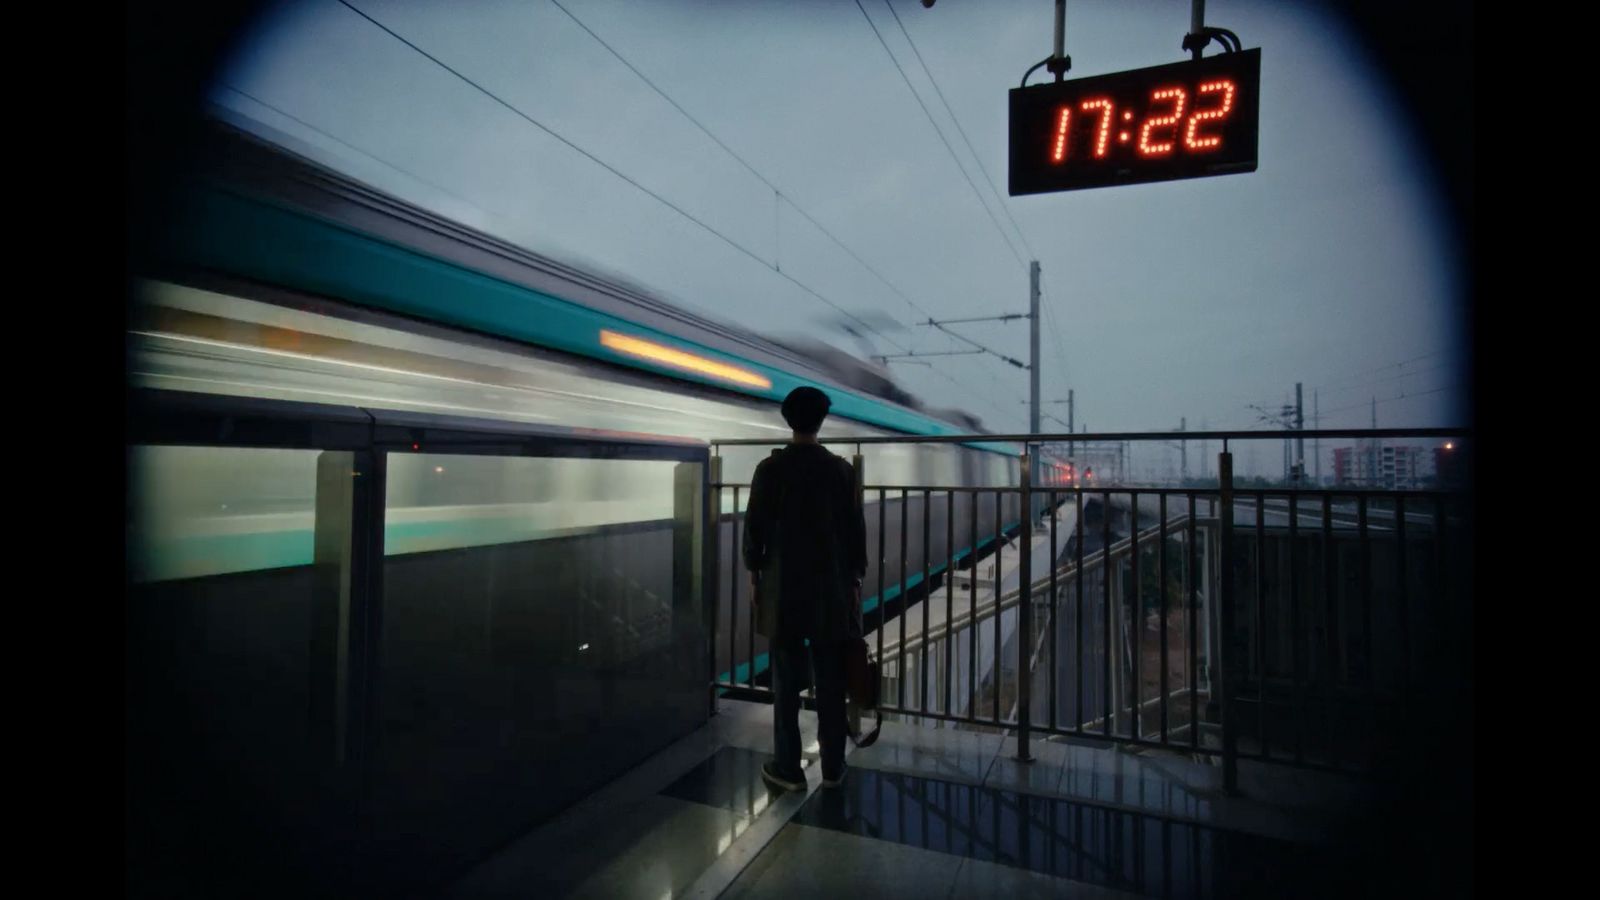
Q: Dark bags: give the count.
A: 1